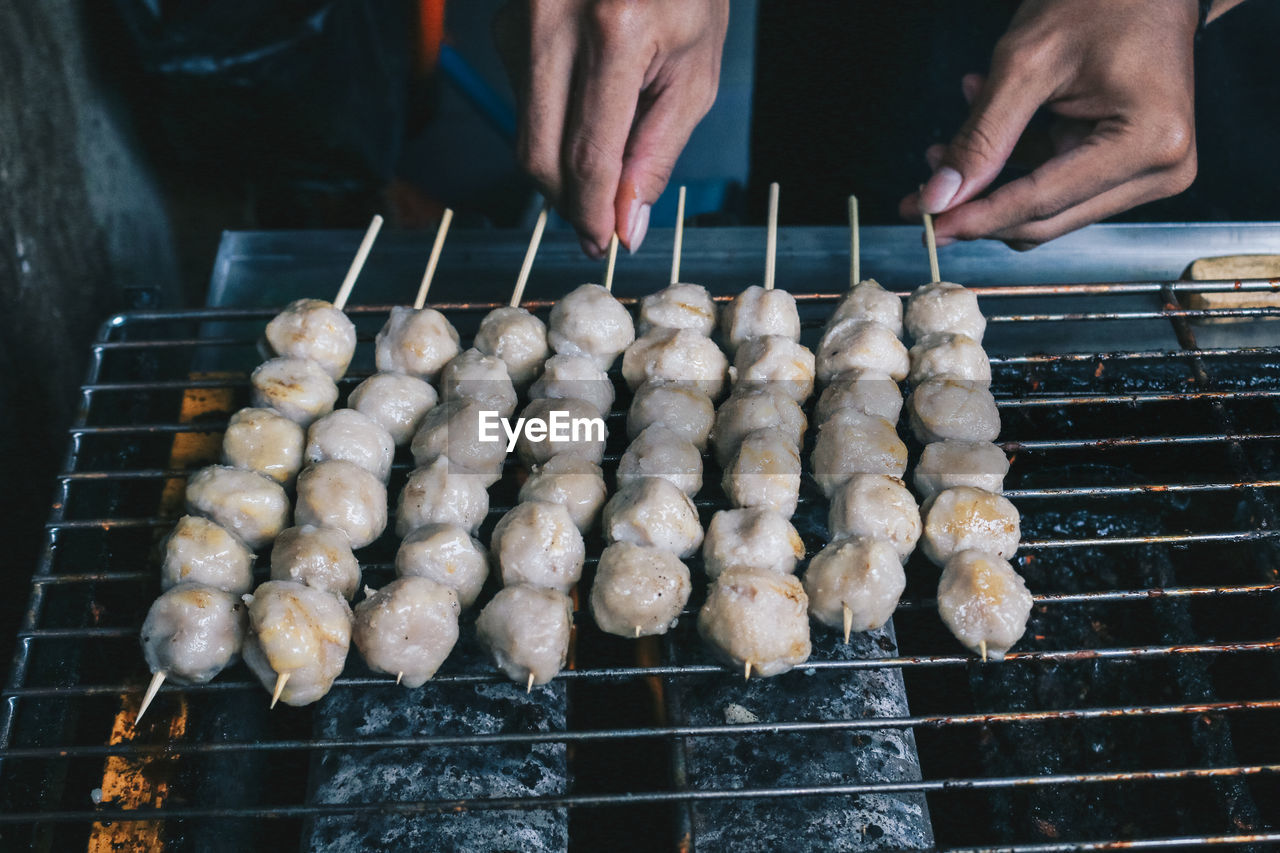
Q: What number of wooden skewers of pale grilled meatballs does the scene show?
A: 8